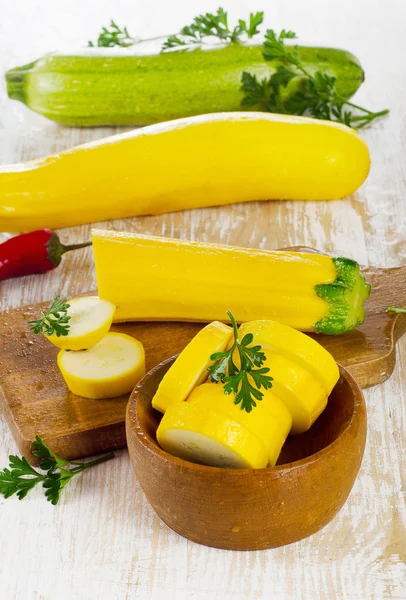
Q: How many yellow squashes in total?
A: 2